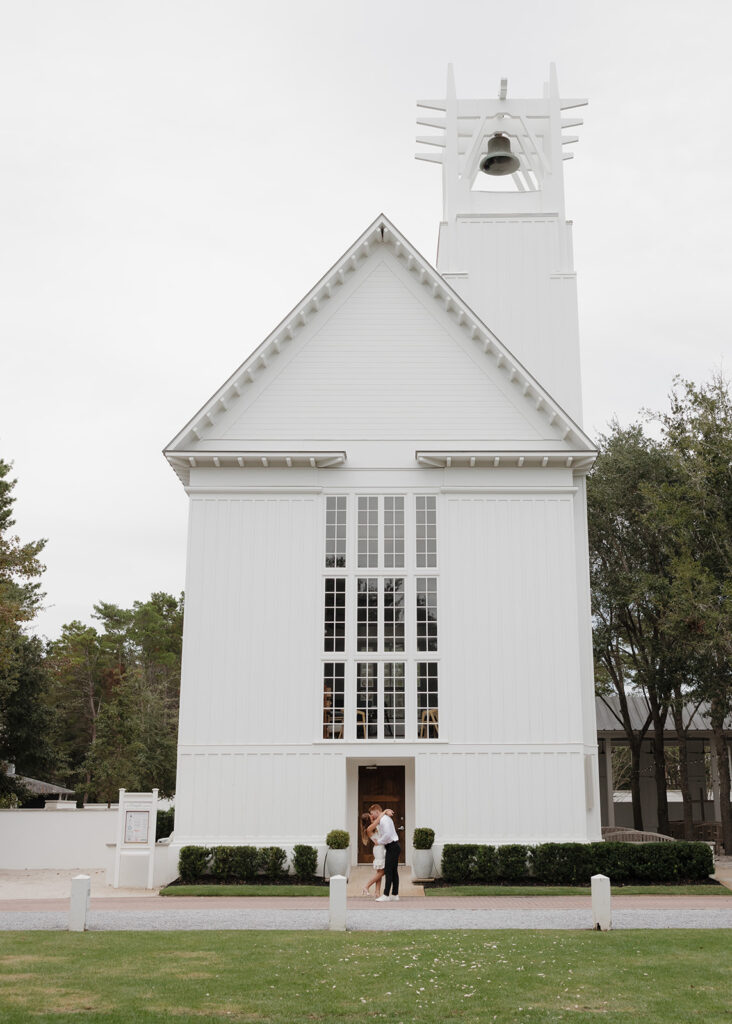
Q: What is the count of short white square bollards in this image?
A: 3